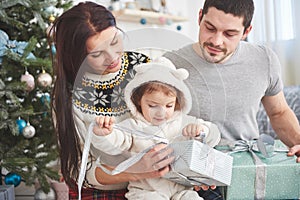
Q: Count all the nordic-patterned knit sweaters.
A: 1